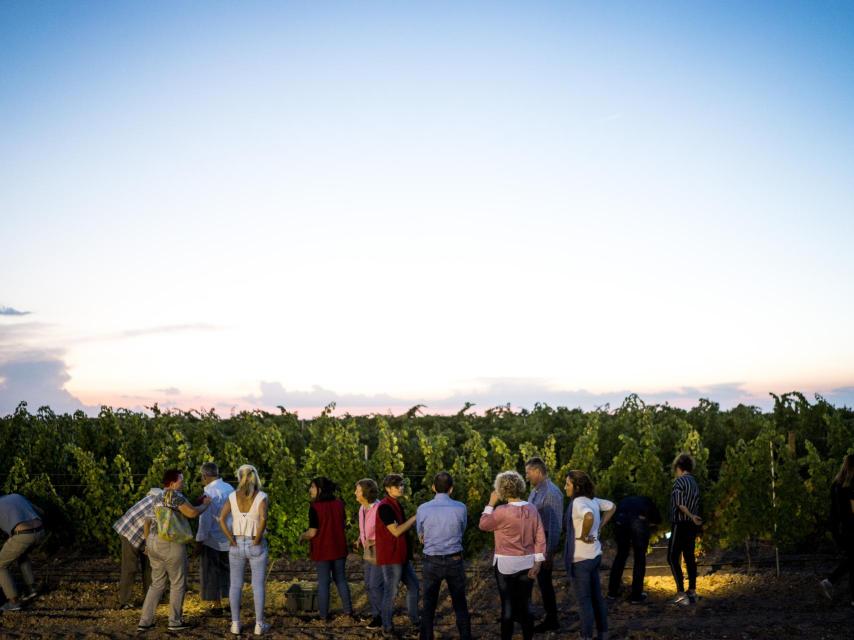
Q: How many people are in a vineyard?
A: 15